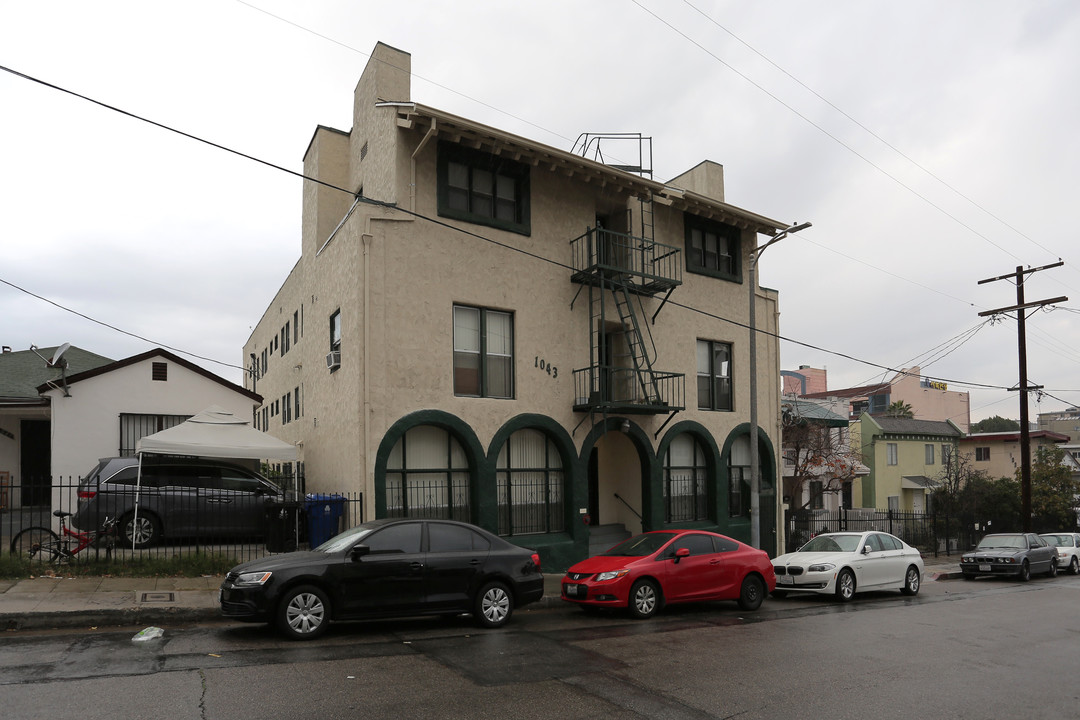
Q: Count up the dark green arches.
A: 5